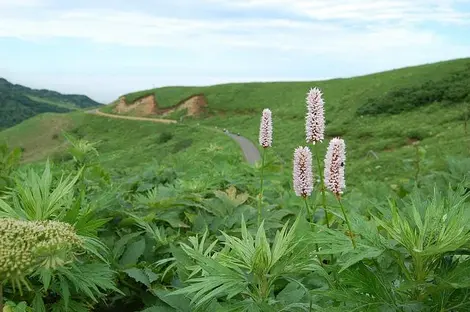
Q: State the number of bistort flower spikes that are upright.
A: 4